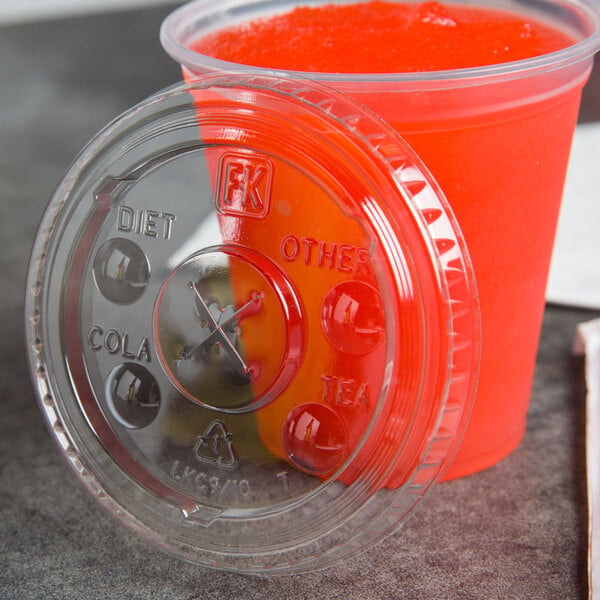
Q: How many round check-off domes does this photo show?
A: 4